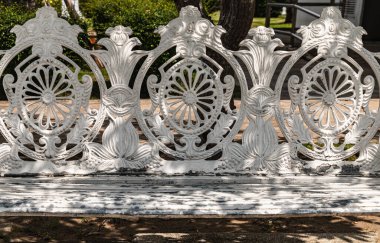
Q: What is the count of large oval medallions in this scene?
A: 3